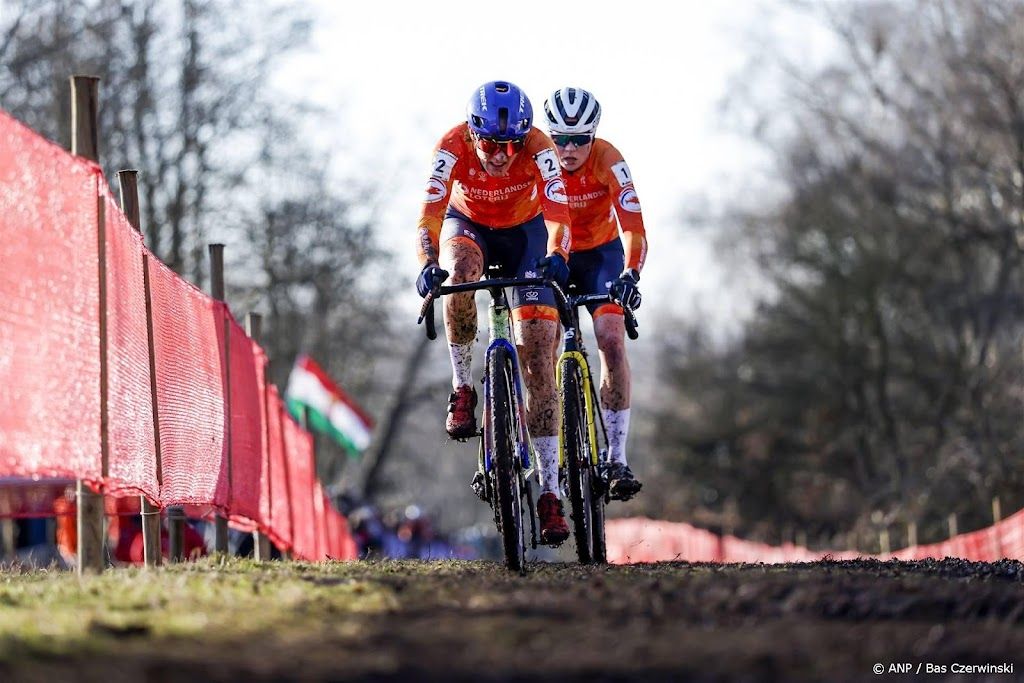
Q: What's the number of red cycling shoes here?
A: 2